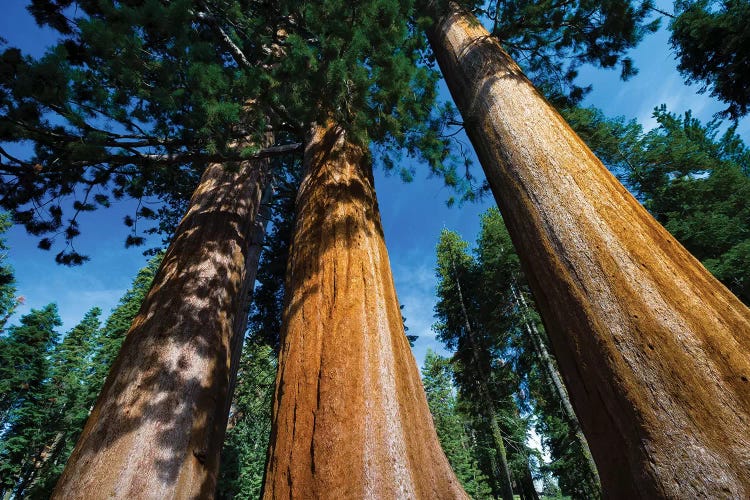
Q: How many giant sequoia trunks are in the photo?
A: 3